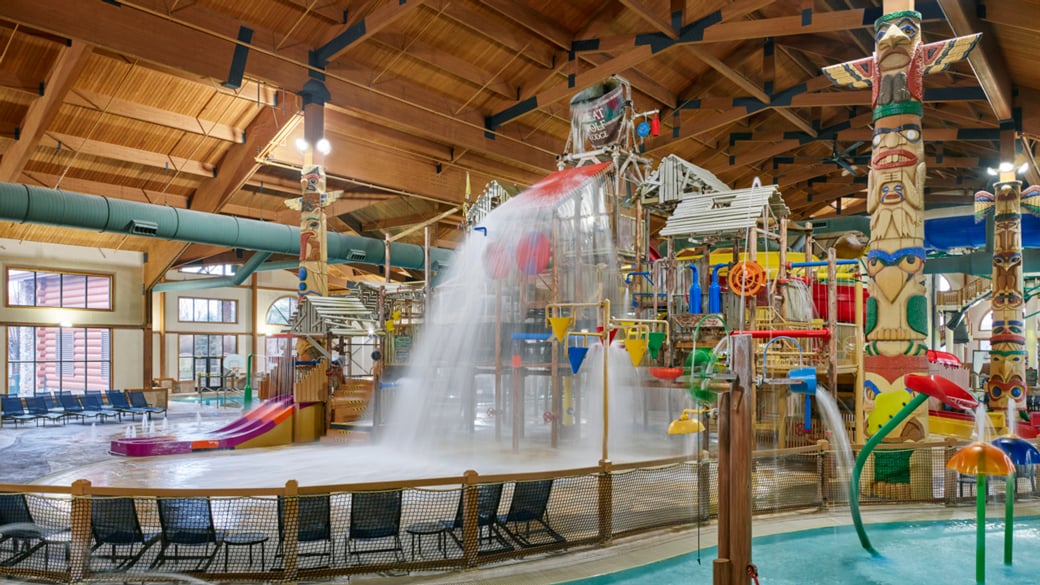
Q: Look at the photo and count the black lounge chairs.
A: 7